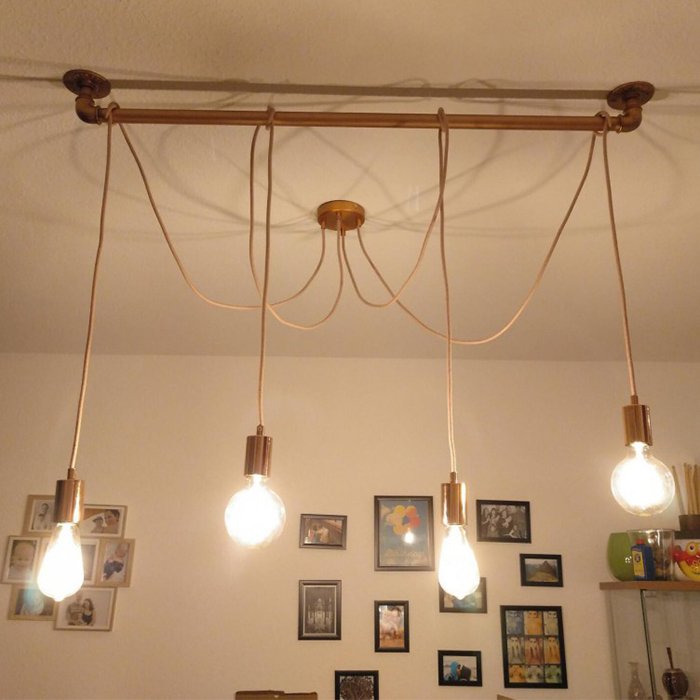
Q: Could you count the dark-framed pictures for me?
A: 10